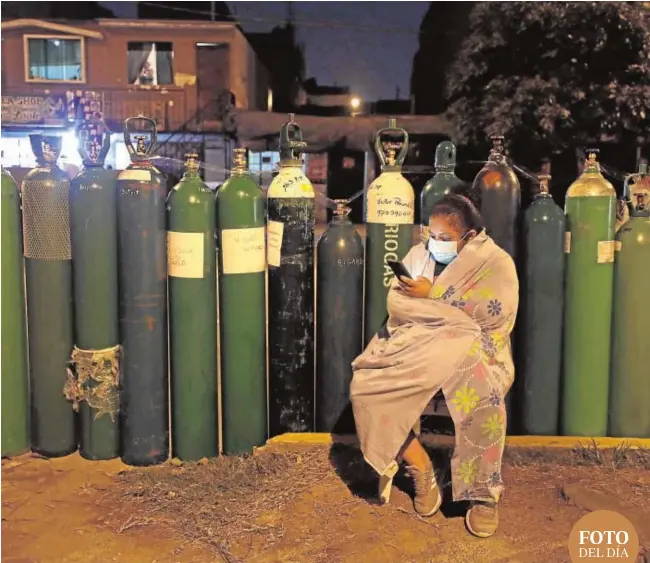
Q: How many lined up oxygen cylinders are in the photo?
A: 14